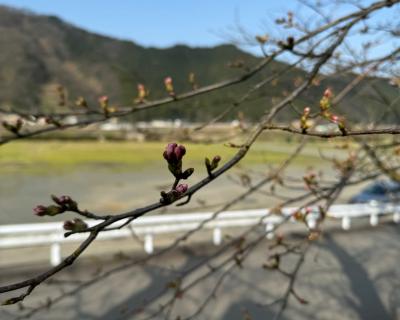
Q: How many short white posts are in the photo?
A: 8